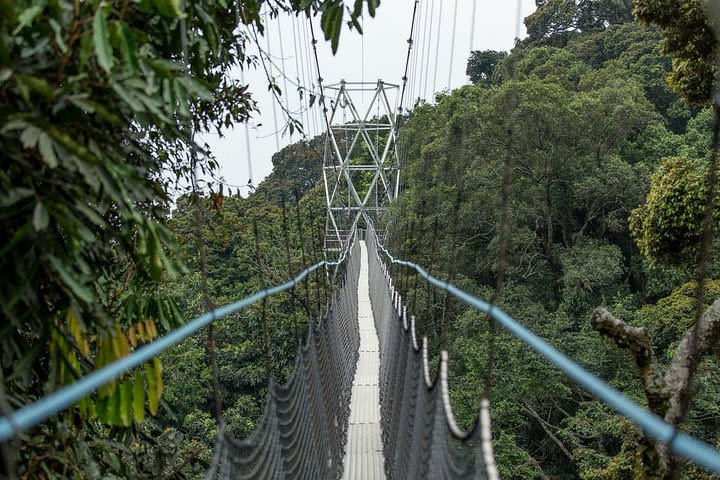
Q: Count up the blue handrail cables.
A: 2